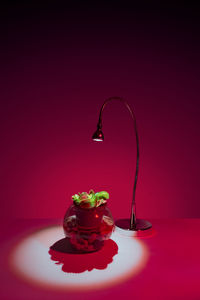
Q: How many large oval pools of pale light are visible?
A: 1